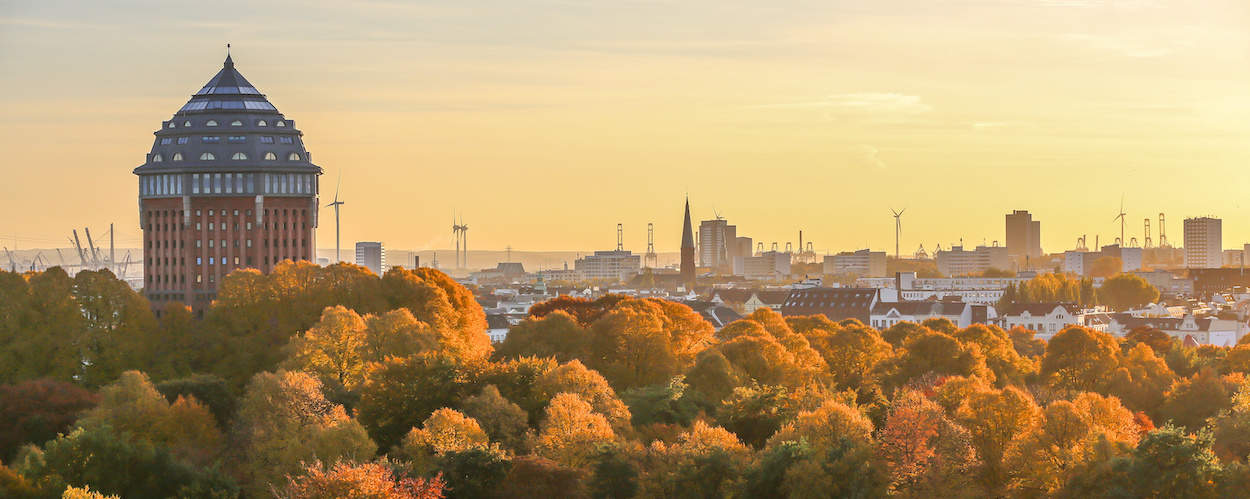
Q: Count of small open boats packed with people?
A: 0